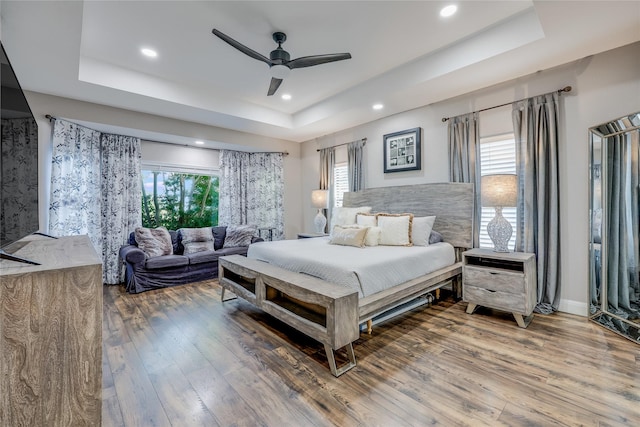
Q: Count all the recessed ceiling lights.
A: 5